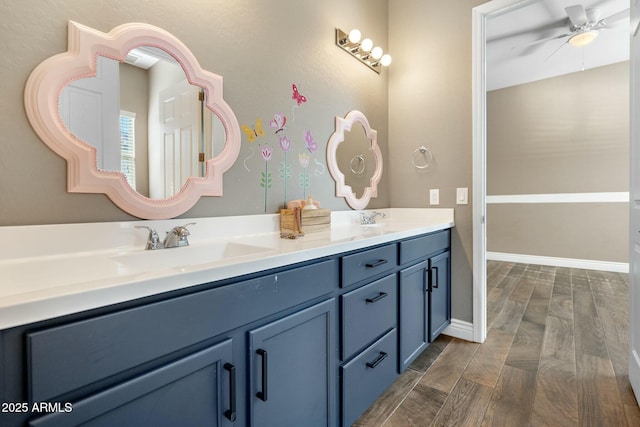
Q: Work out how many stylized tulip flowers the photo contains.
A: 3